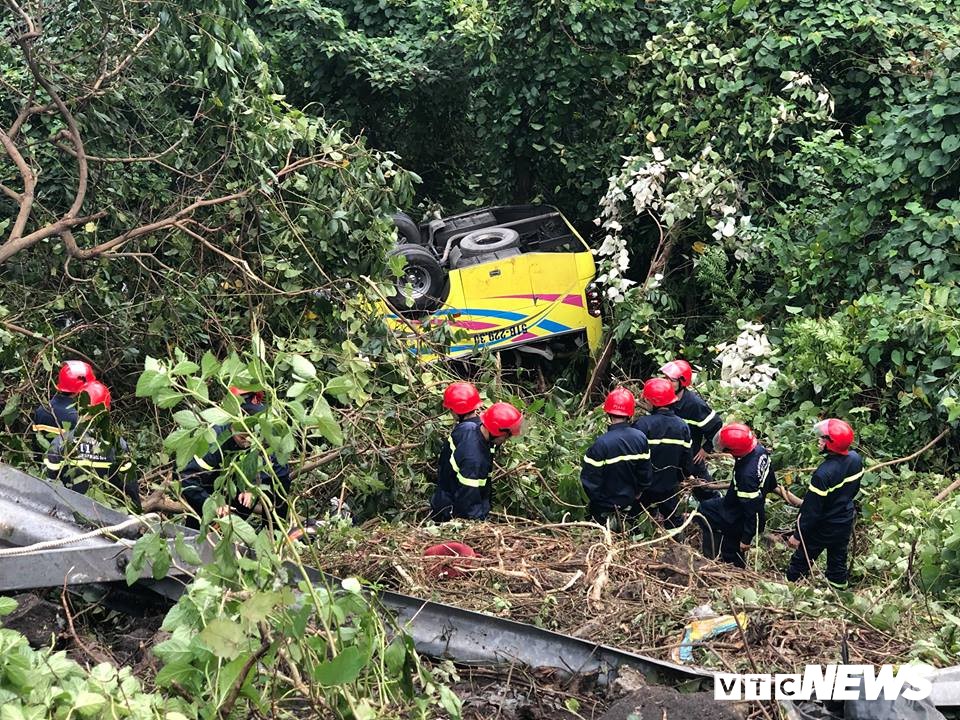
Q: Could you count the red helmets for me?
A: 10